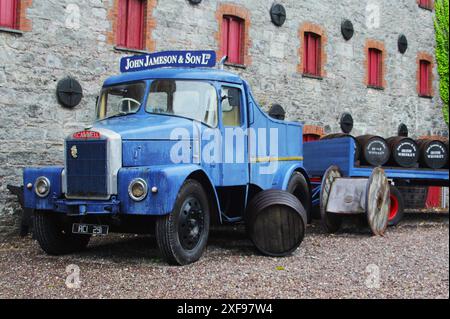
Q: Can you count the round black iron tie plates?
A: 8